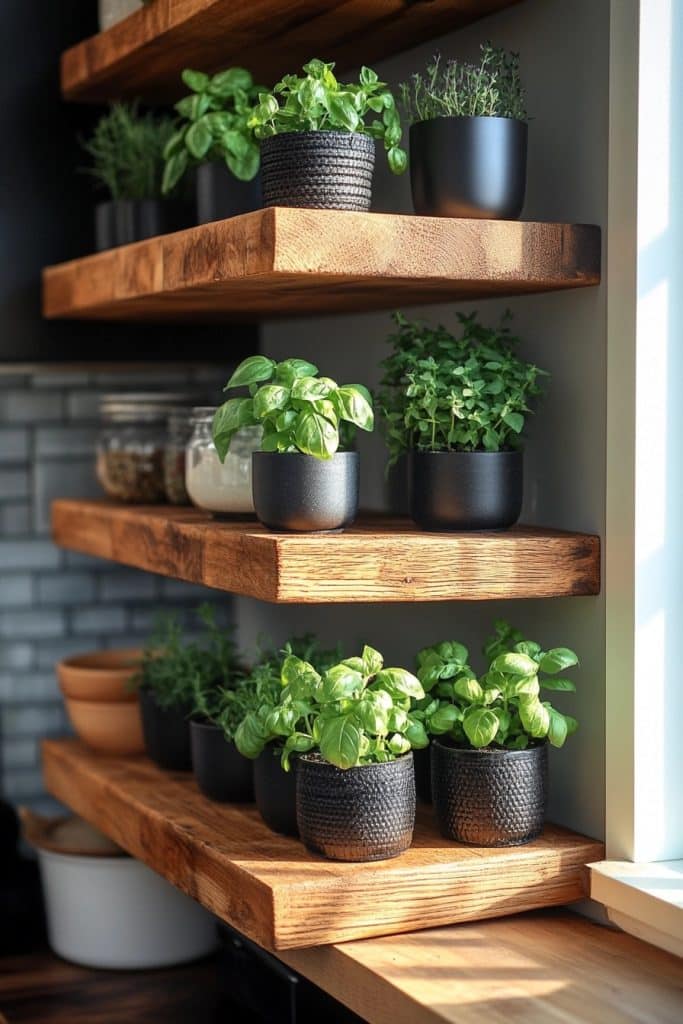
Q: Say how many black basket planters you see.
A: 3